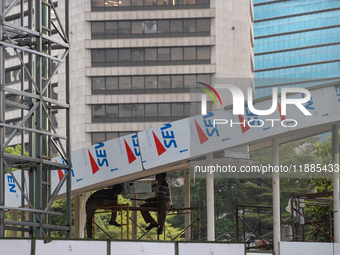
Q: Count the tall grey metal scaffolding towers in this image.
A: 1